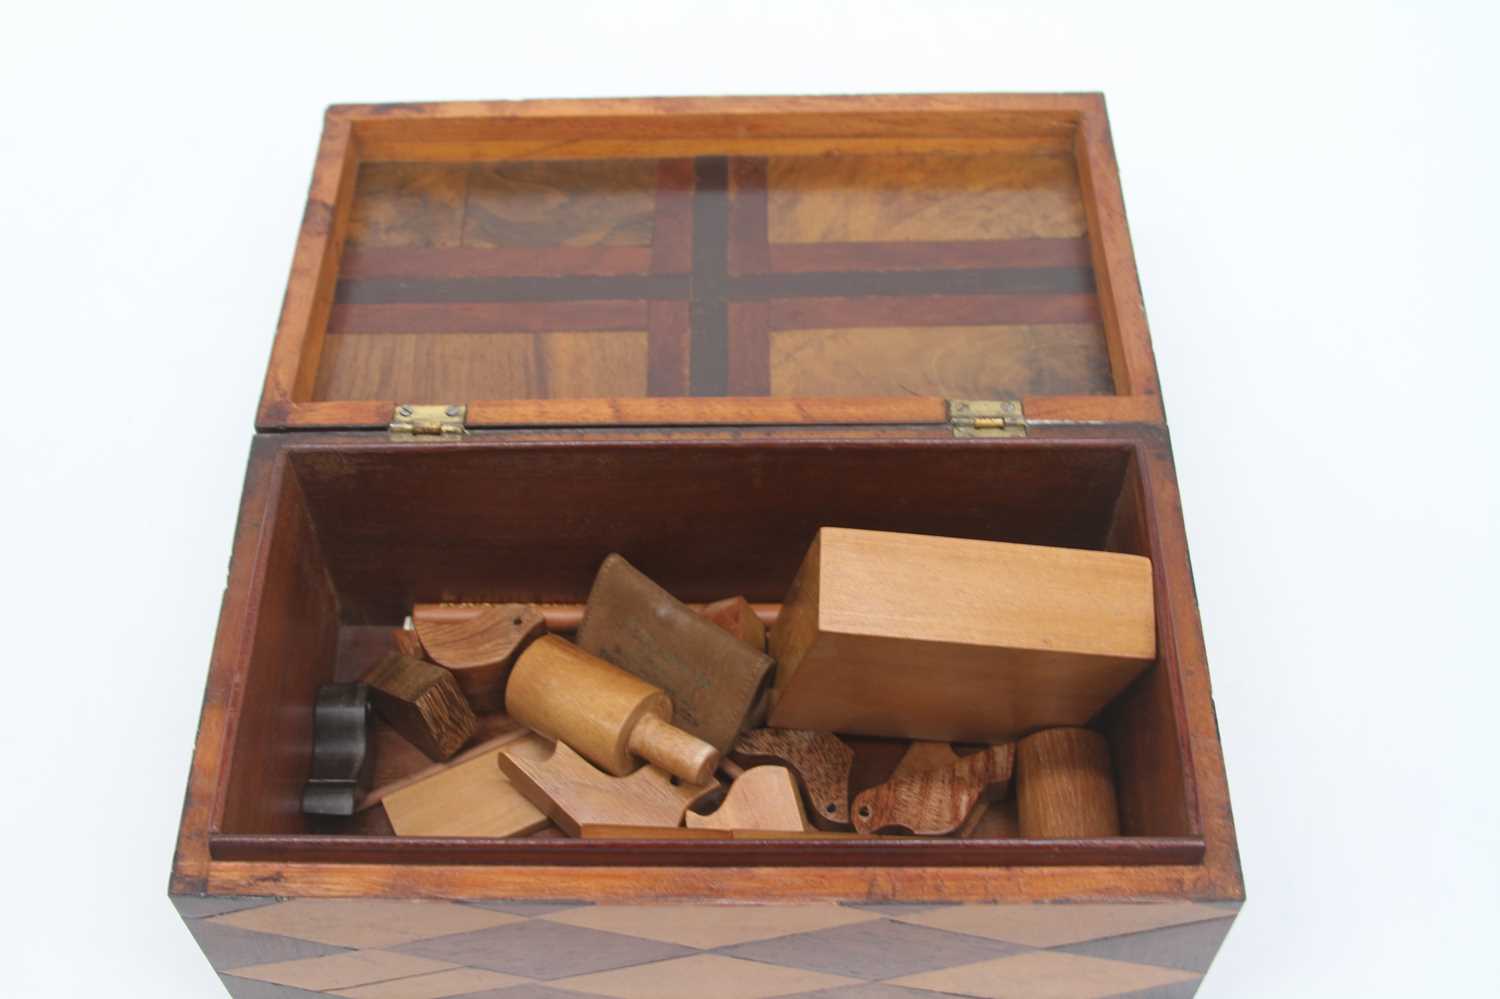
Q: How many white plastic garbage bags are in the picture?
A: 0